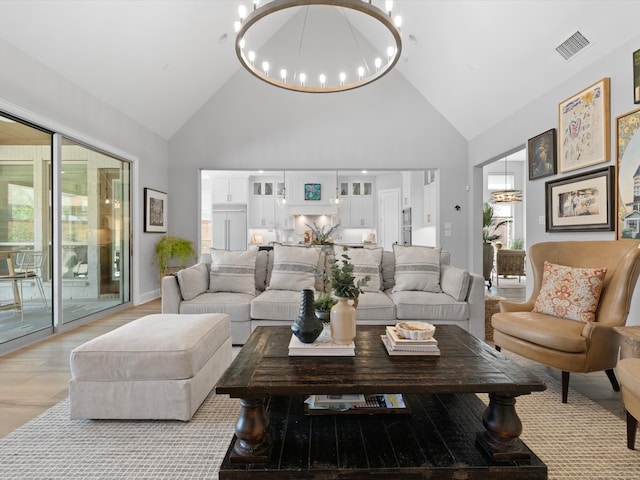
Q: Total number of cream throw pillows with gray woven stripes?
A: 4